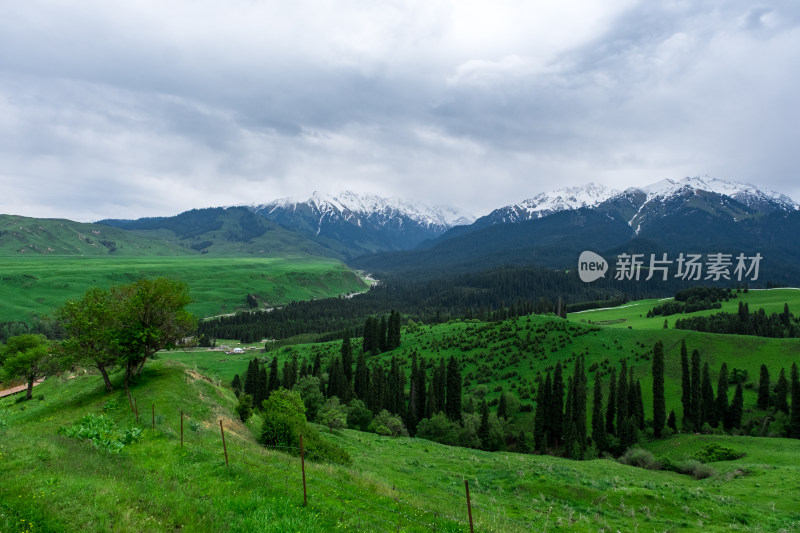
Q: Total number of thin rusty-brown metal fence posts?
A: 7